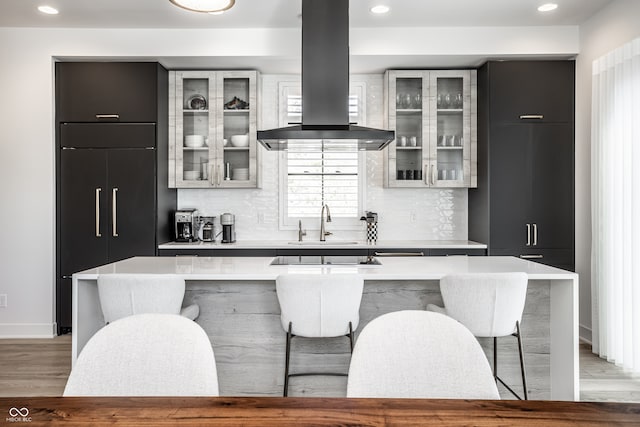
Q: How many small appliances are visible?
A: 3